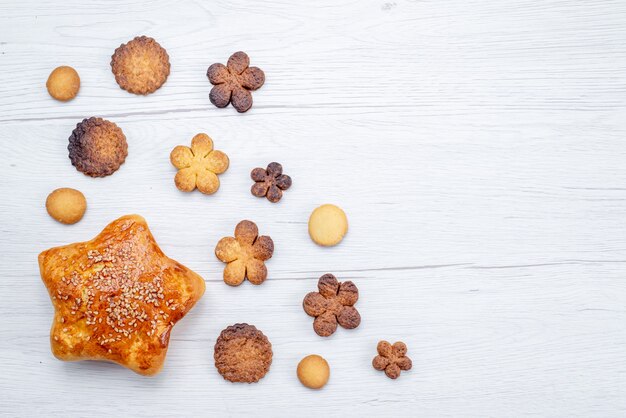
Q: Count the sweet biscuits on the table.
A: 13